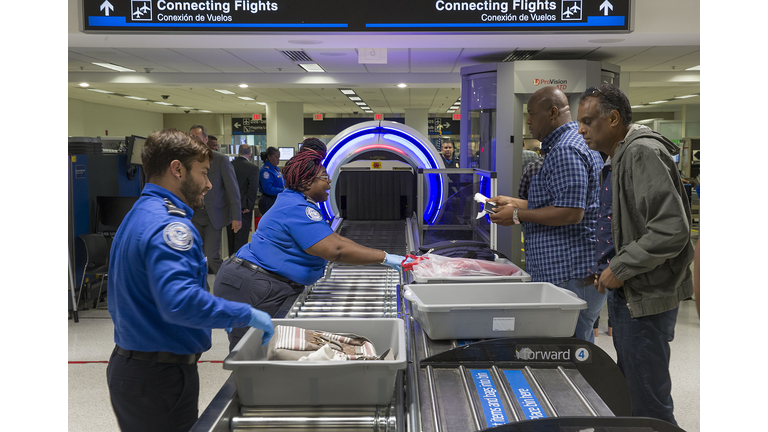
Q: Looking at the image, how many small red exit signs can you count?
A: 4